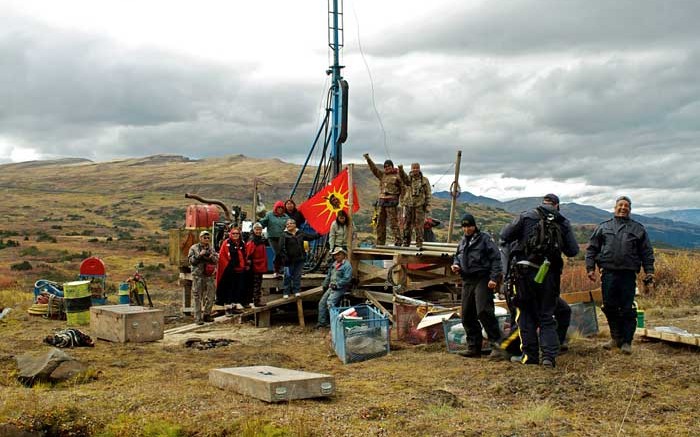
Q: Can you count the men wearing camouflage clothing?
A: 3